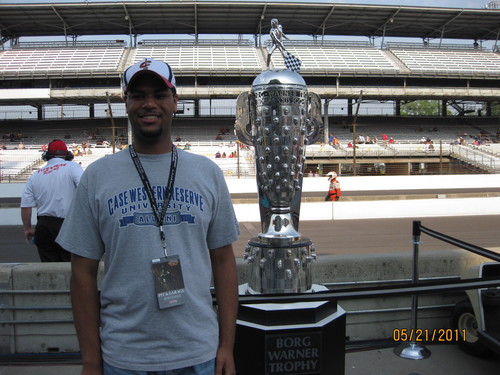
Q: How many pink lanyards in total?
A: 0